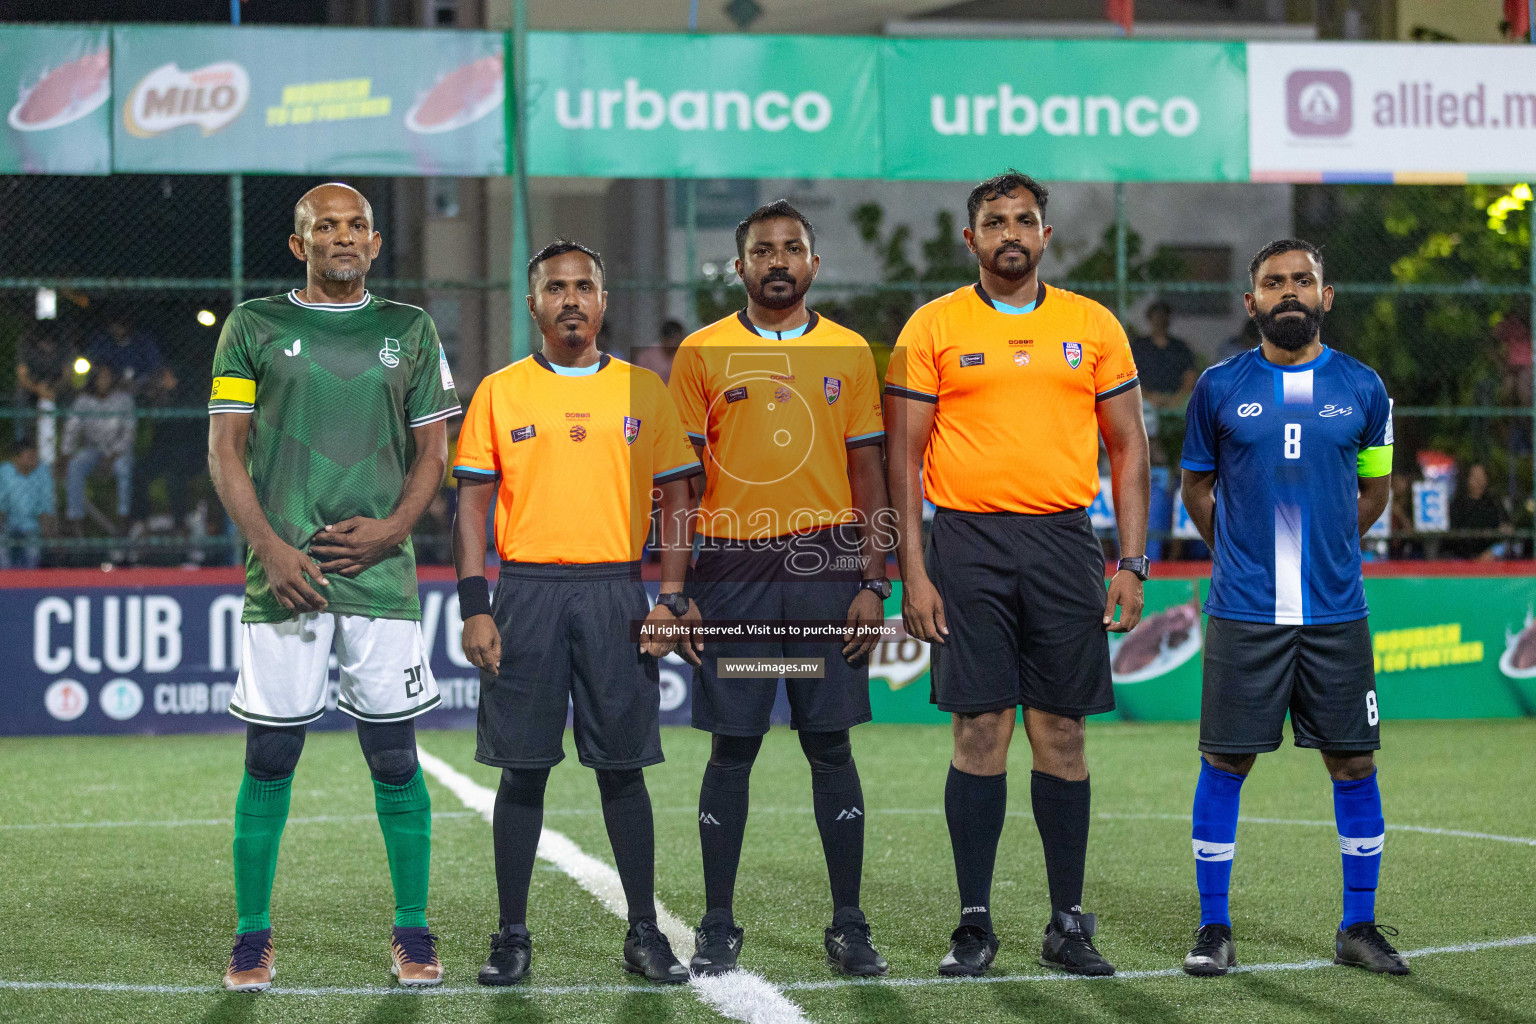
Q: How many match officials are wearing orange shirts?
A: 3